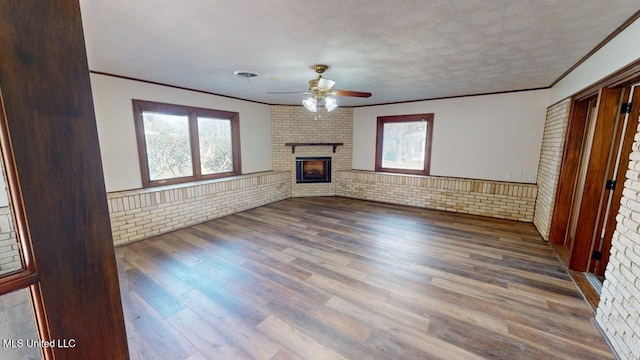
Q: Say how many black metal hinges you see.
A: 3